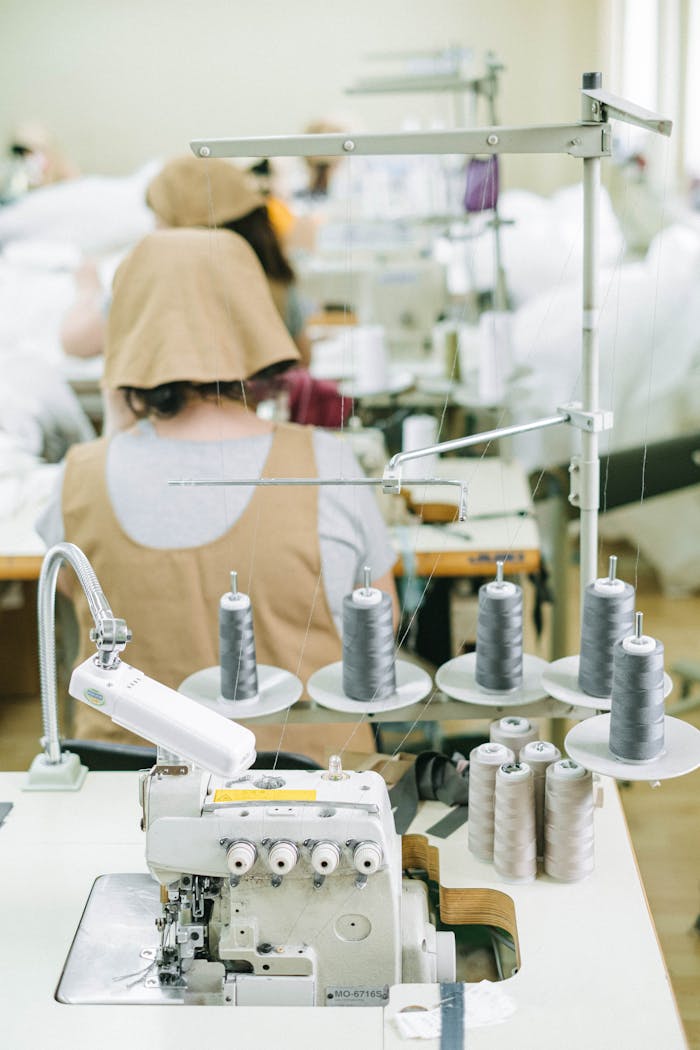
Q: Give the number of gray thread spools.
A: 5